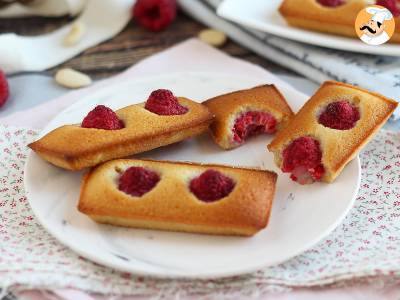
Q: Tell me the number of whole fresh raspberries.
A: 2